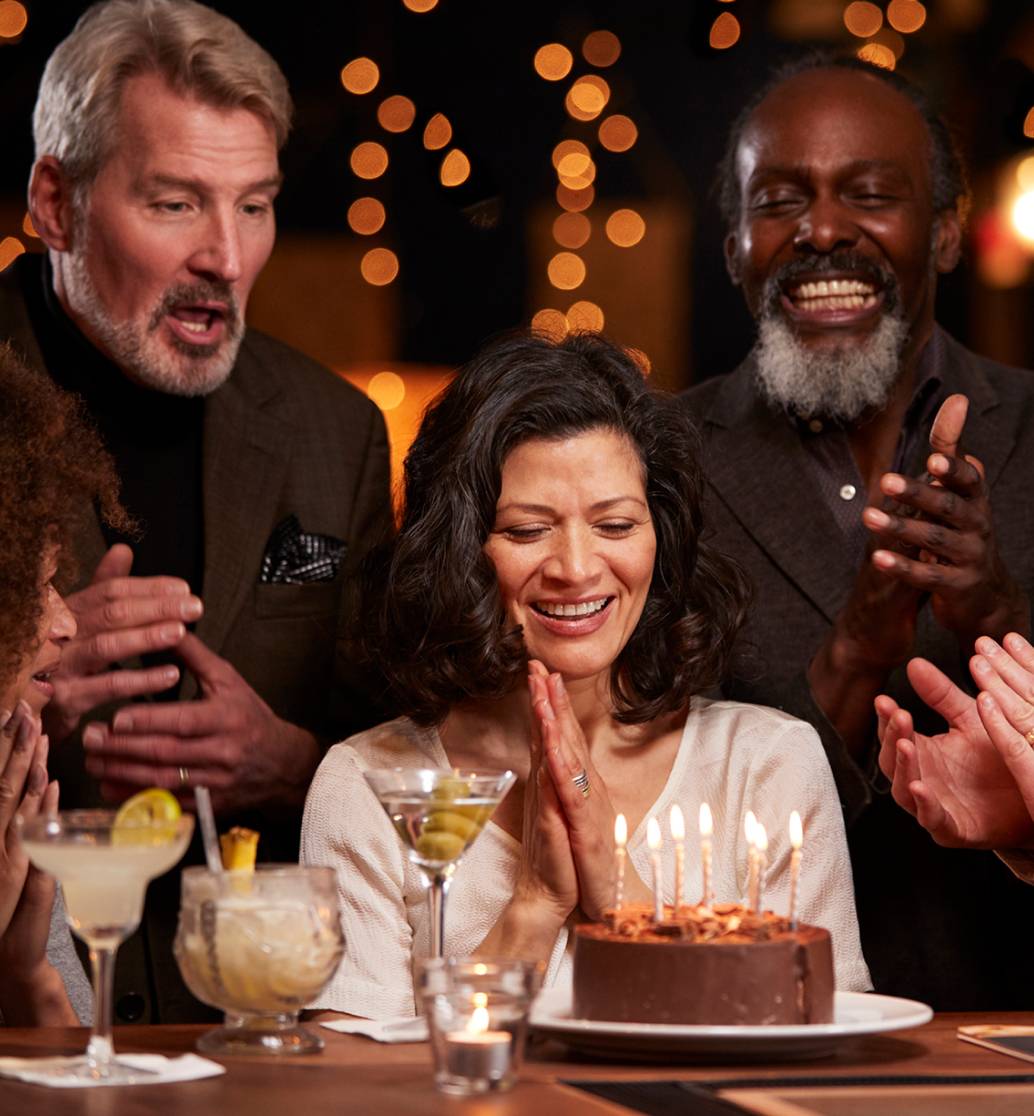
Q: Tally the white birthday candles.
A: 7